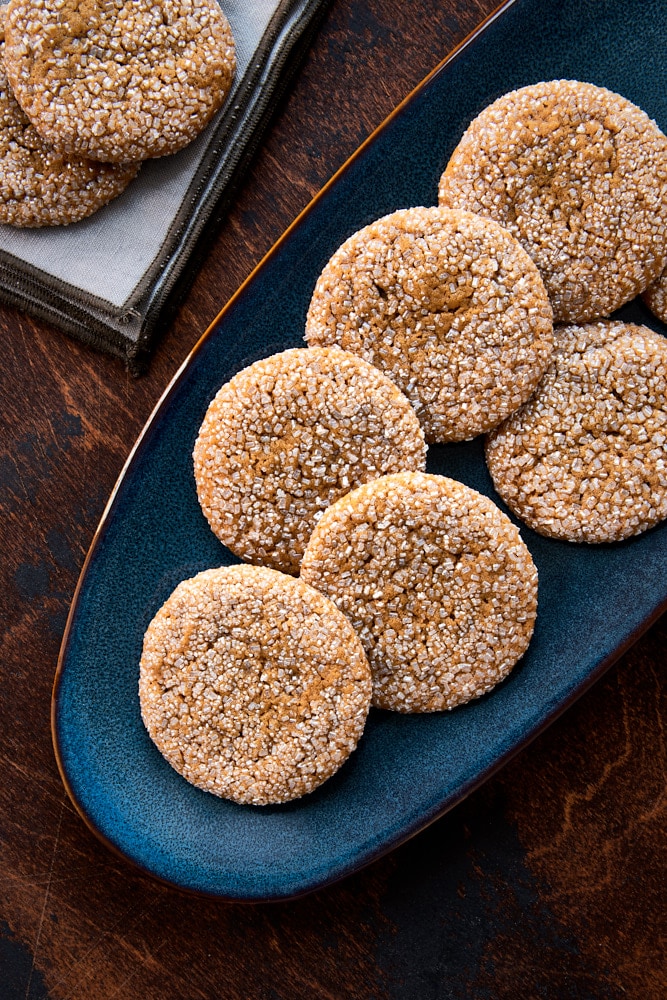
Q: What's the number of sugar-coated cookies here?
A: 9